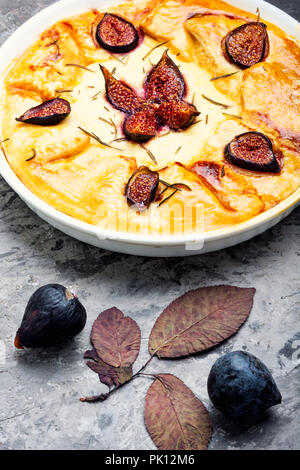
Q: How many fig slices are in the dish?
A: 9